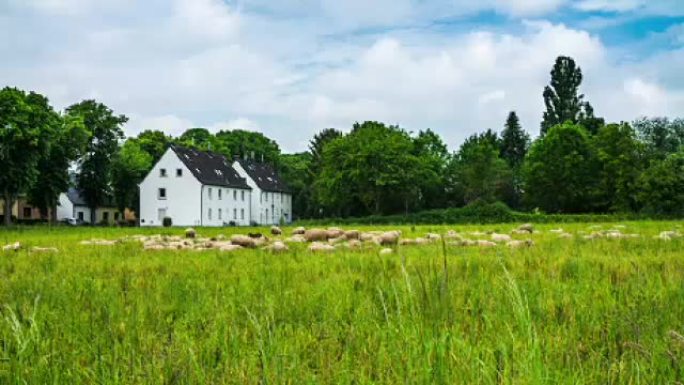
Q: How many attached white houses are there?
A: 2